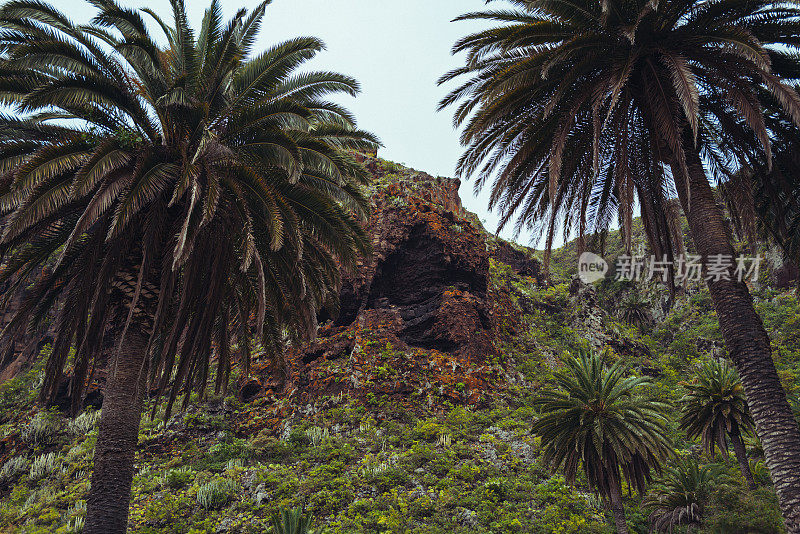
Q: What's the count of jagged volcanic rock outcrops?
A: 1